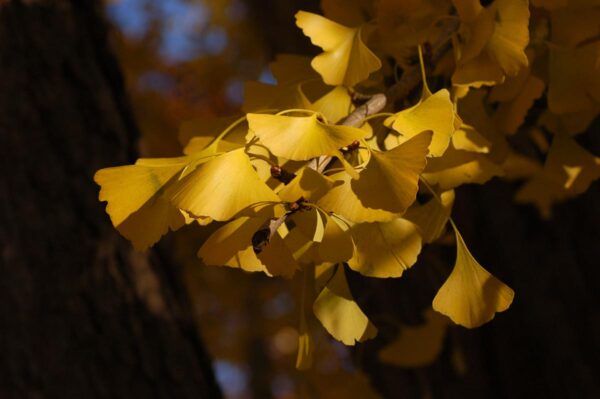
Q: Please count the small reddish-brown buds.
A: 3